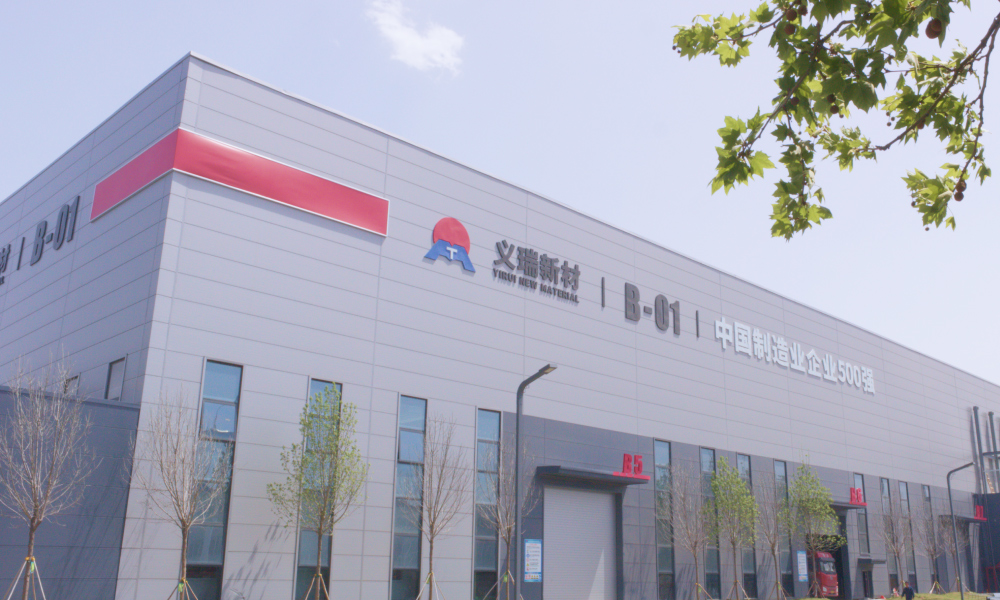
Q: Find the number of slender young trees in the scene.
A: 12